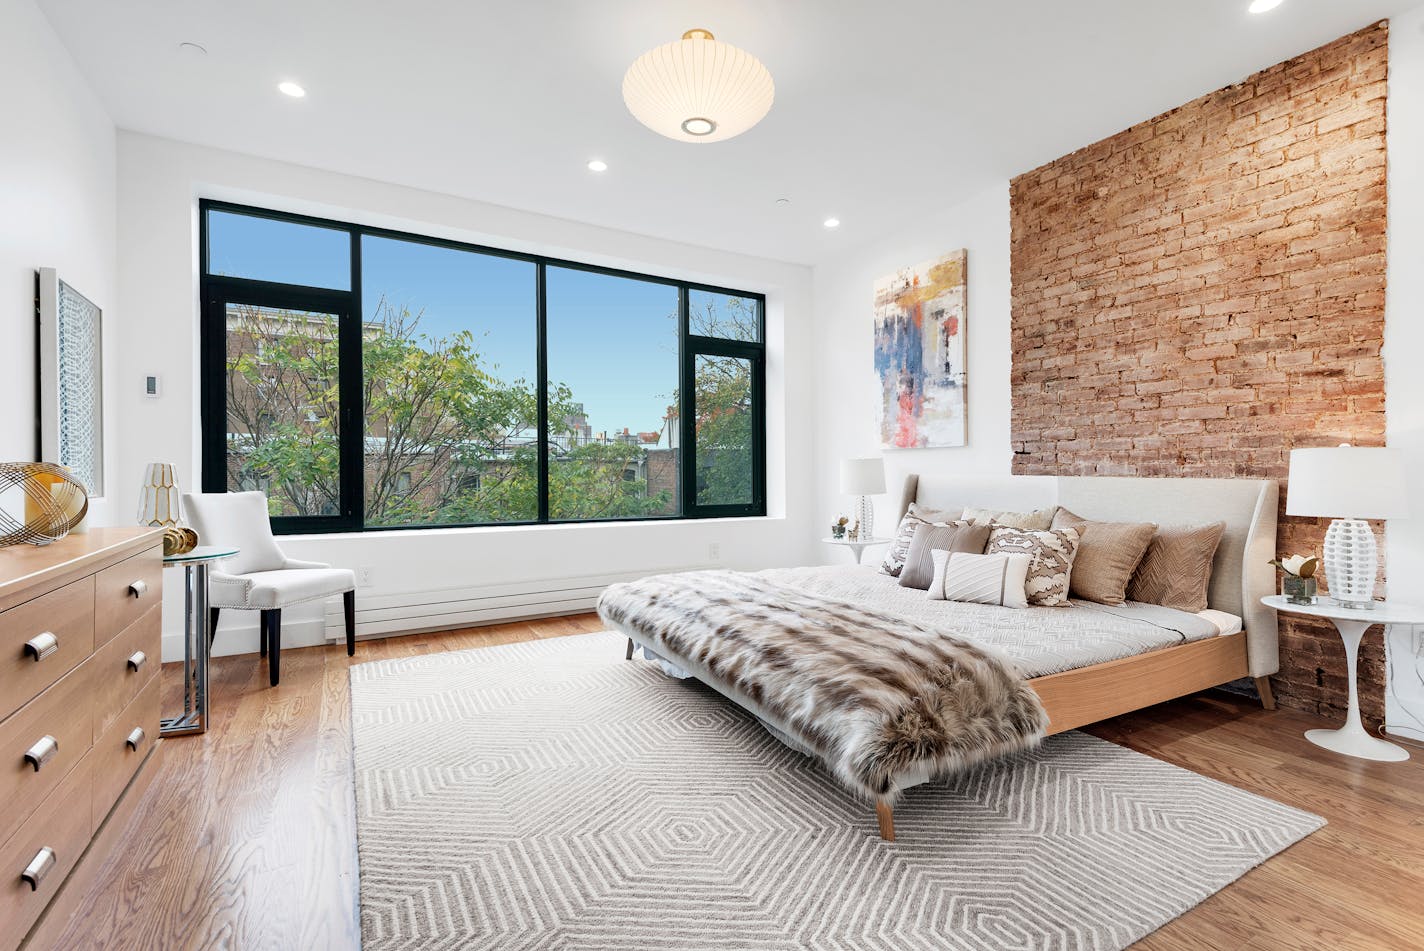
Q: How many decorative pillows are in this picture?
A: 8